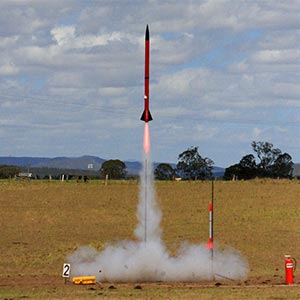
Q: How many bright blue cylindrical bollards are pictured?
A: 0